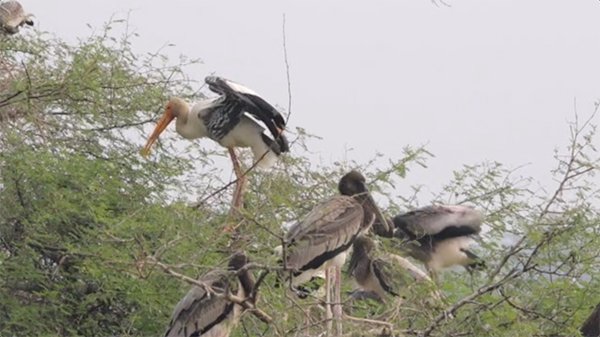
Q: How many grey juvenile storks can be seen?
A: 4